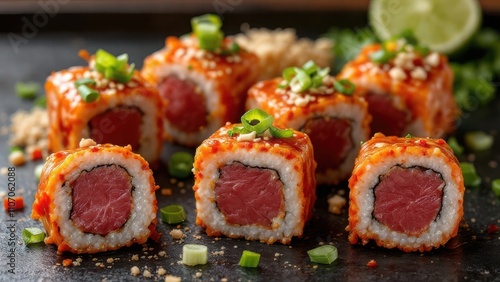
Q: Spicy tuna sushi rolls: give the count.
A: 7